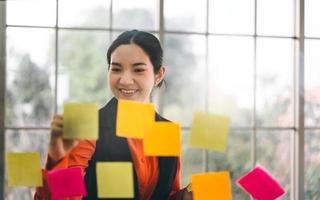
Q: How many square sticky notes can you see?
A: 9